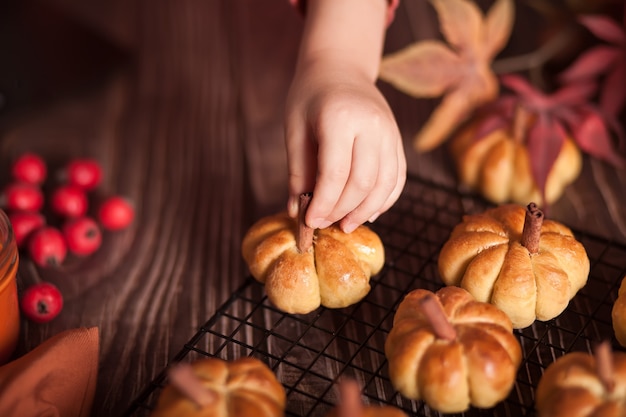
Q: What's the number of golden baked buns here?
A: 8